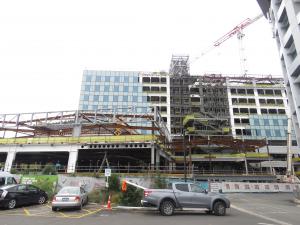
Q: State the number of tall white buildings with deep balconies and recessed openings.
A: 1